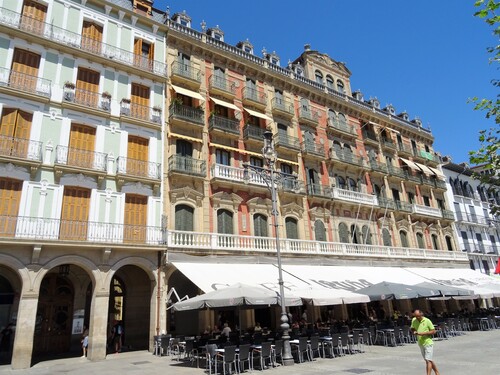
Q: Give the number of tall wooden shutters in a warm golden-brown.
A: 12